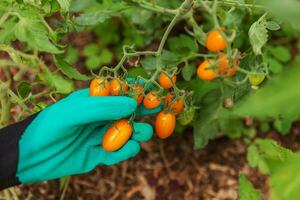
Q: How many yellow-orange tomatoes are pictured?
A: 13